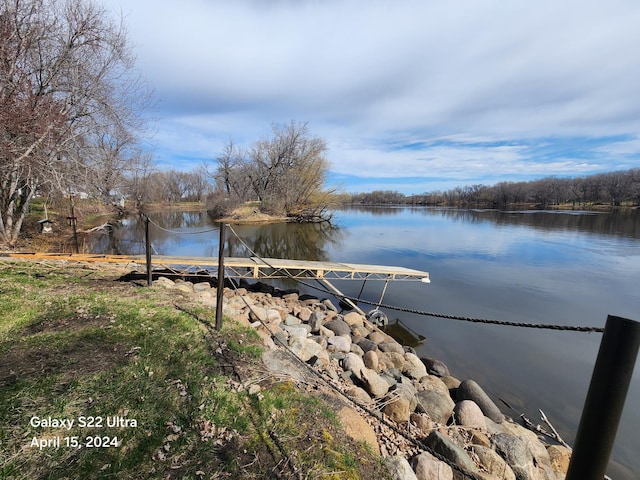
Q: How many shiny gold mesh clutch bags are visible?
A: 0